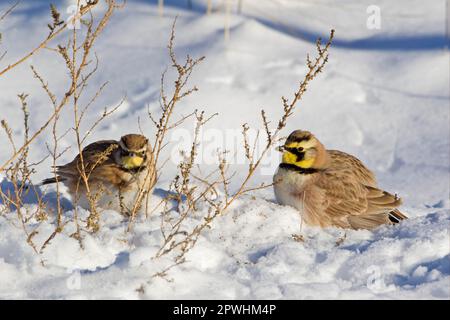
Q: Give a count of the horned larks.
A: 2